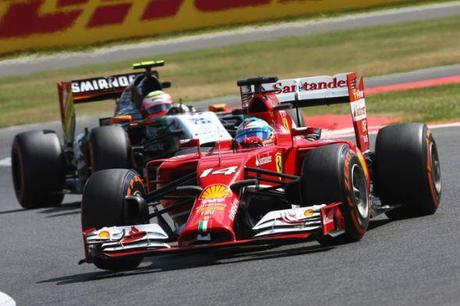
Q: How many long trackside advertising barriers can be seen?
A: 1